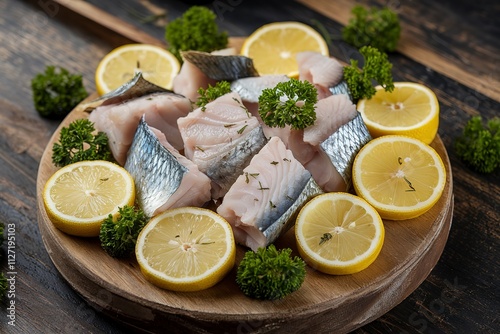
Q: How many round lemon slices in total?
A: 7